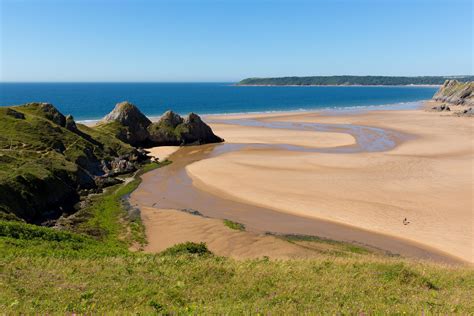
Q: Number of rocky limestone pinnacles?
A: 3